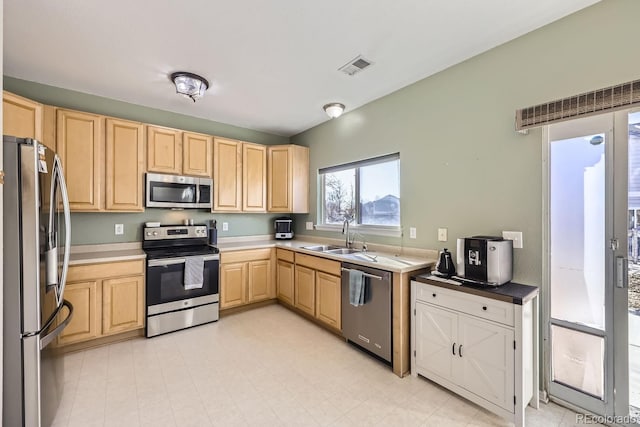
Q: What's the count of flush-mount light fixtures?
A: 2